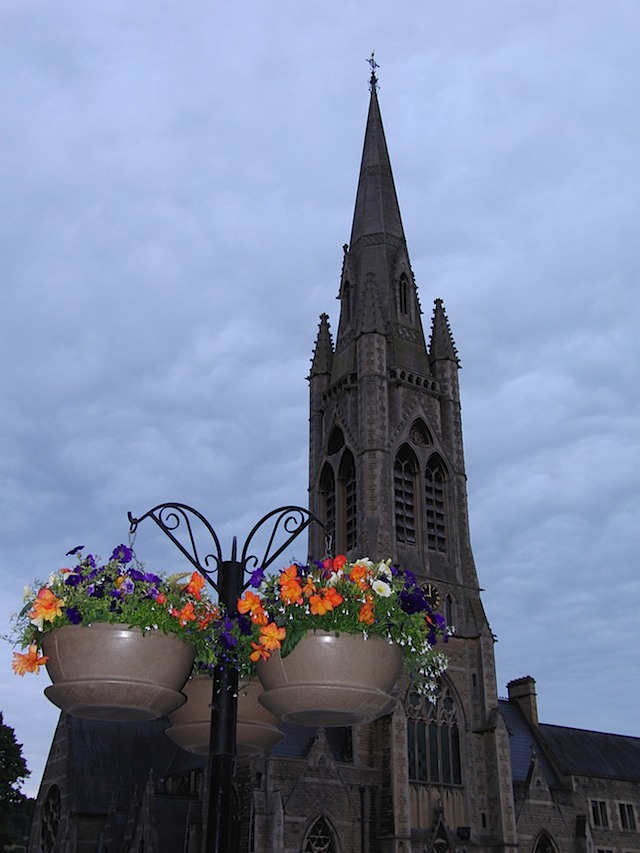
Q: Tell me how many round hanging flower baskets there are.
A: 3